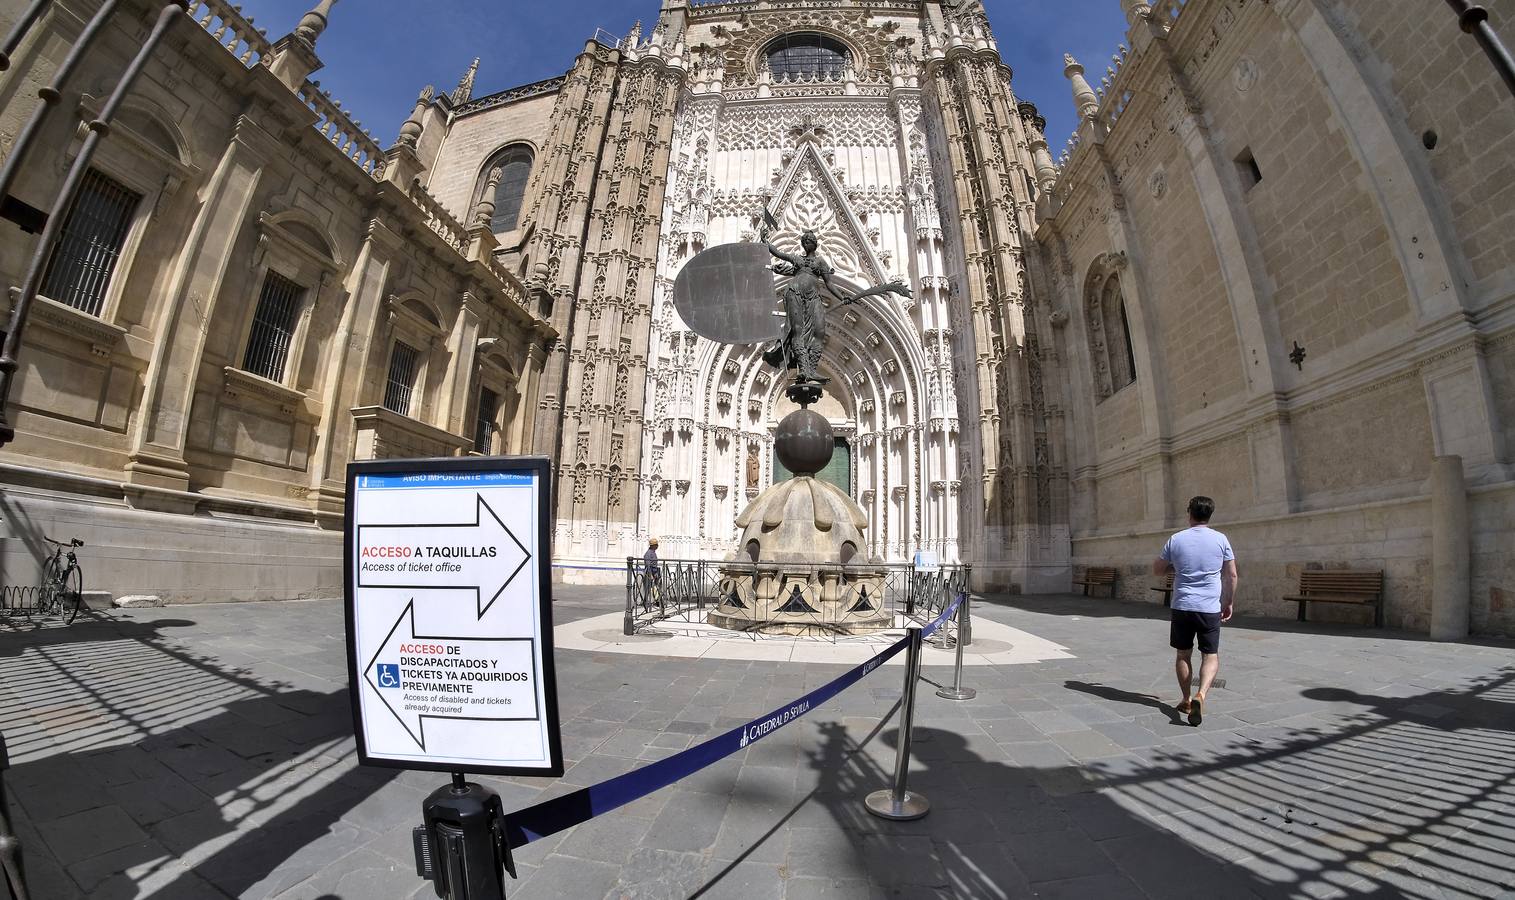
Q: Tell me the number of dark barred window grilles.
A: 4